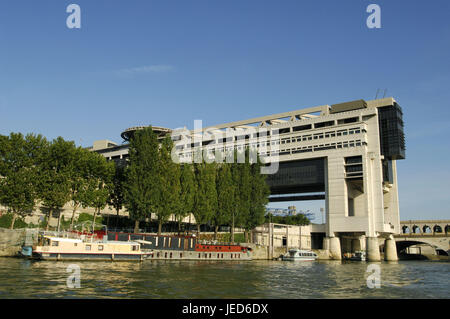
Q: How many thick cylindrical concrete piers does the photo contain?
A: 3